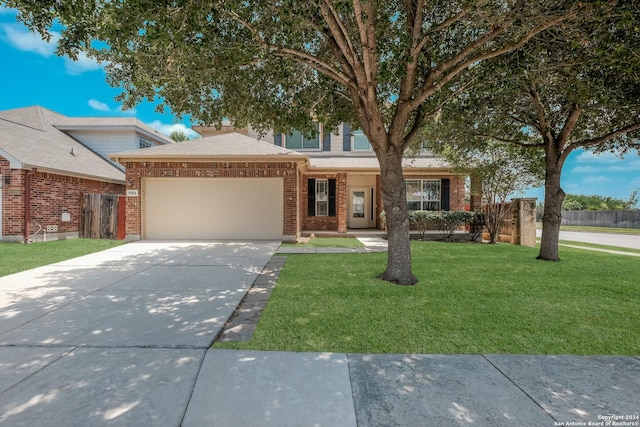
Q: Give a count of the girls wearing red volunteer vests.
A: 0